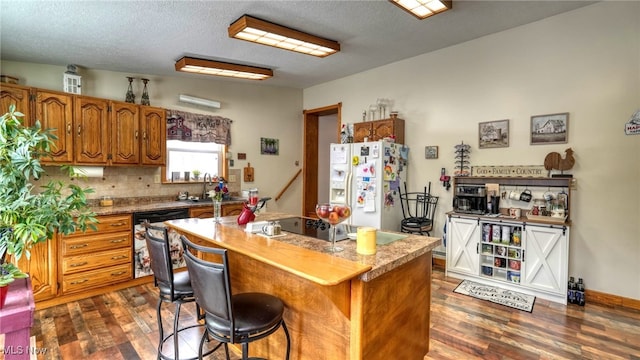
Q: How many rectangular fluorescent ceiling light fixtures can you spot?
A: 3